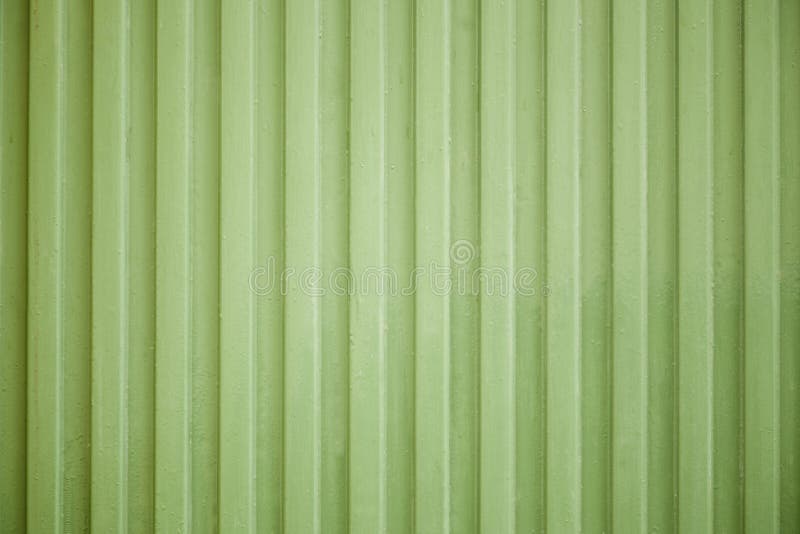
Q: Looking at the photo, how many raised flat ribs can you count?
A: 12